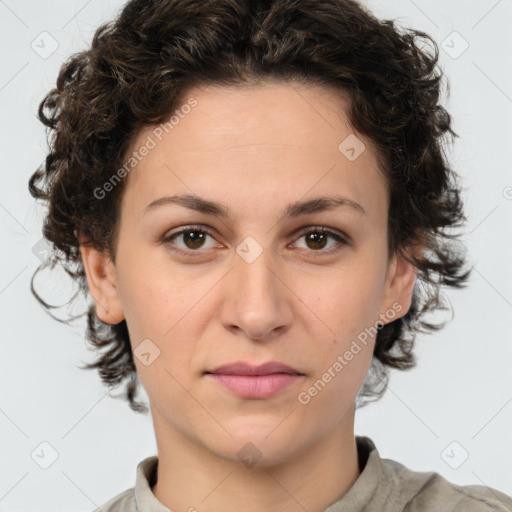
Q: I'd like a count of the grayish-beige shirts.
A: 1